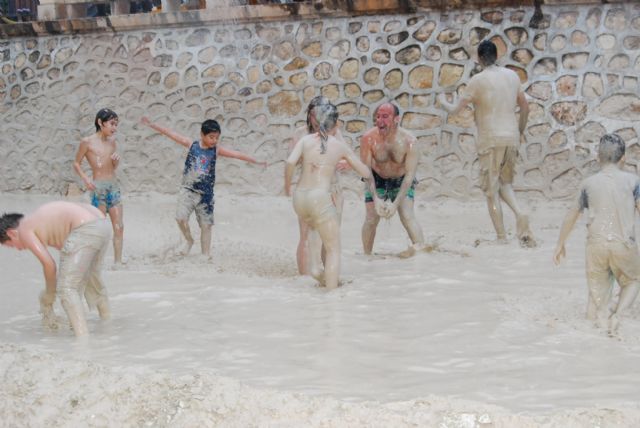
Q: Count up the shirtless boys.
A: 2